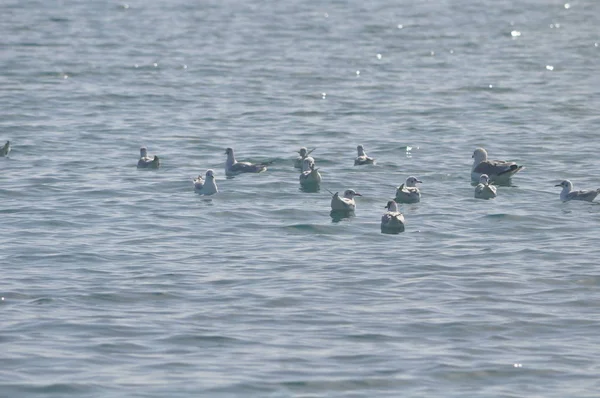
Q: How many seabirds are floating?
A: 13